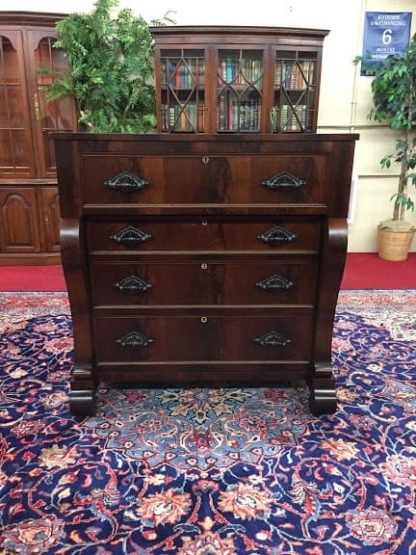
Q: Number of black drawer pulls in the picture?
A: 8